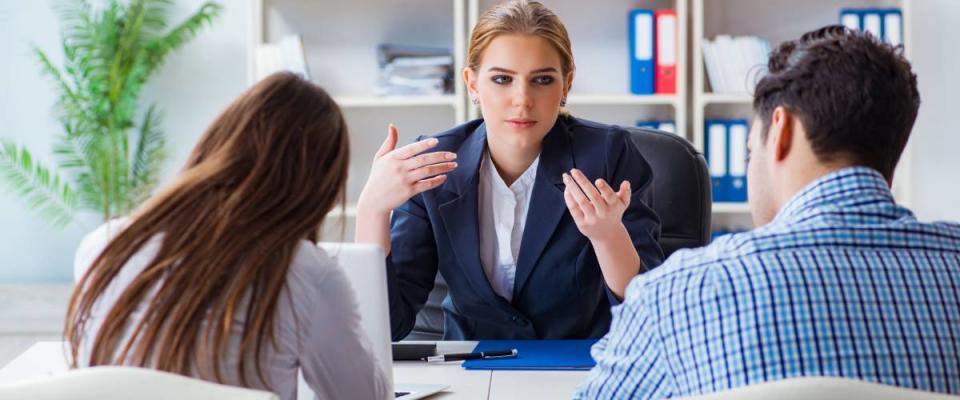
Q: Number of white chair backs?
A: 2